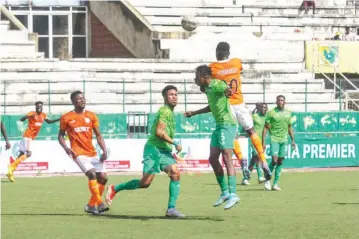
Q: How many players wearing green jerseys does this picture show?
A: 4